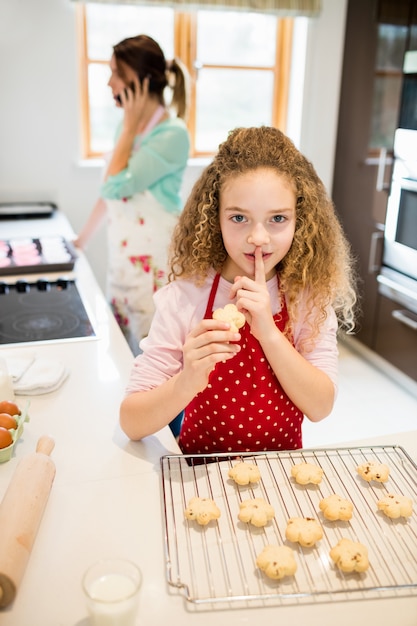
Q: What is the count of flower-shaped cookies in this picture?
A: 11